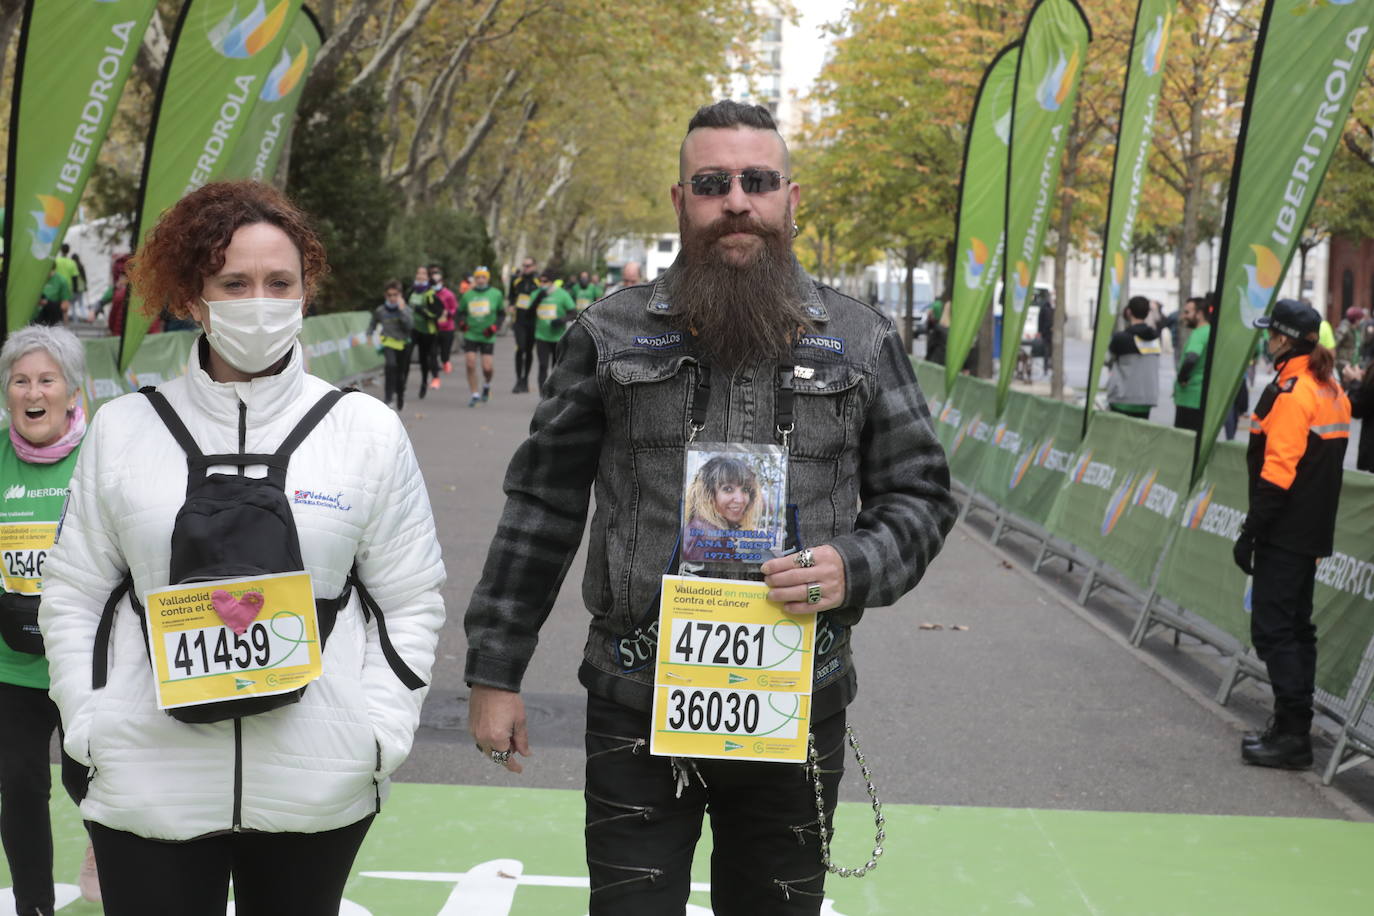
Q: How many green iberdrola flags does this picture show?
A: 7